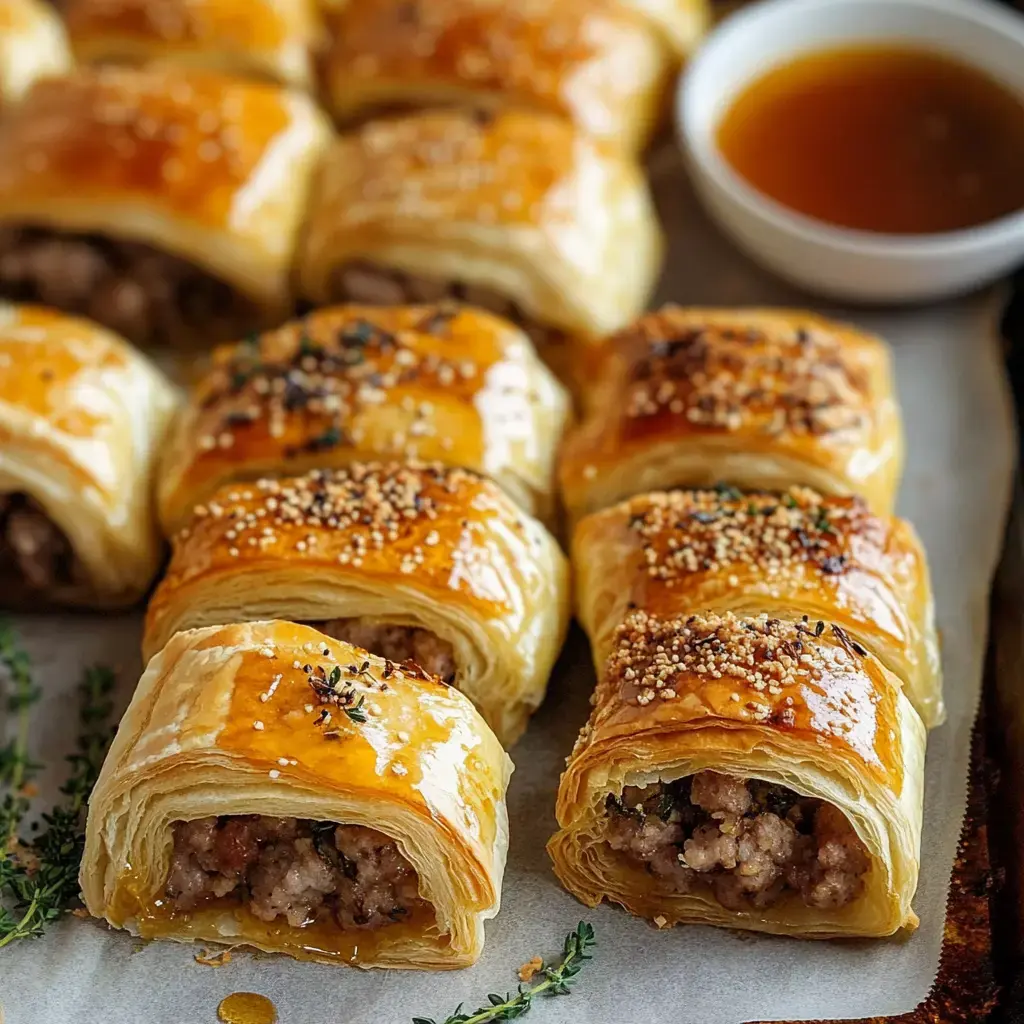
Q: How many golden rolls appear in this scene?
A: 13